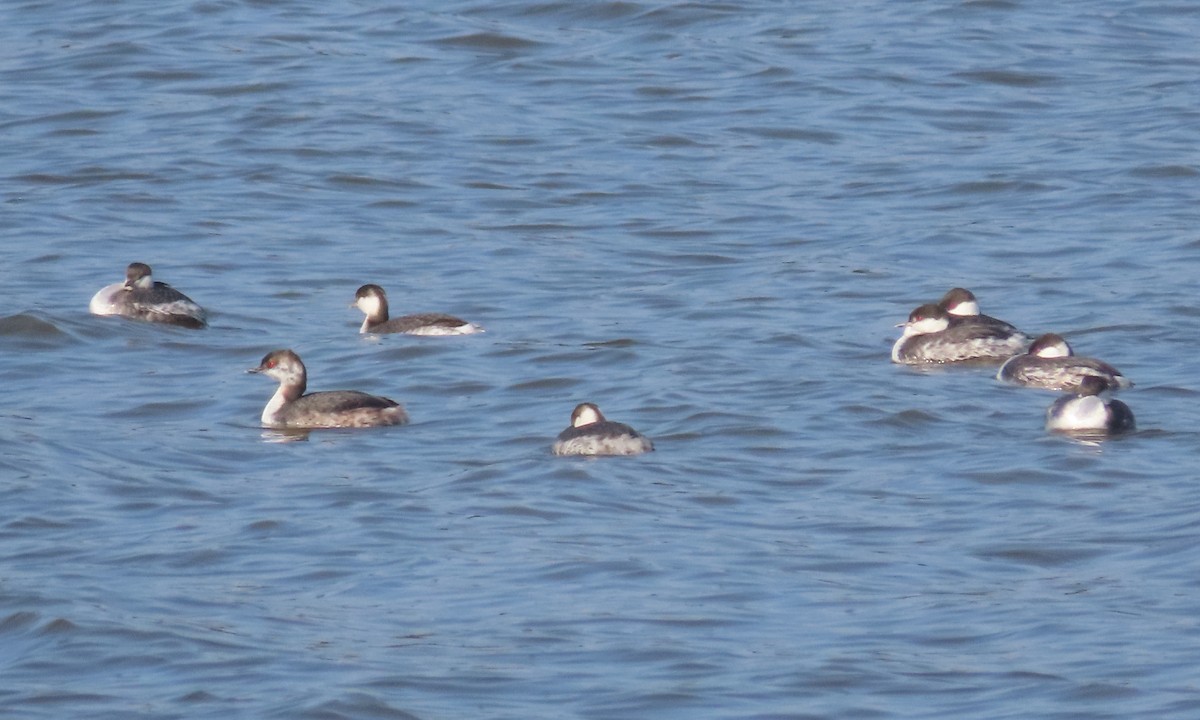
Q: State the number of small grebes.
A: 8